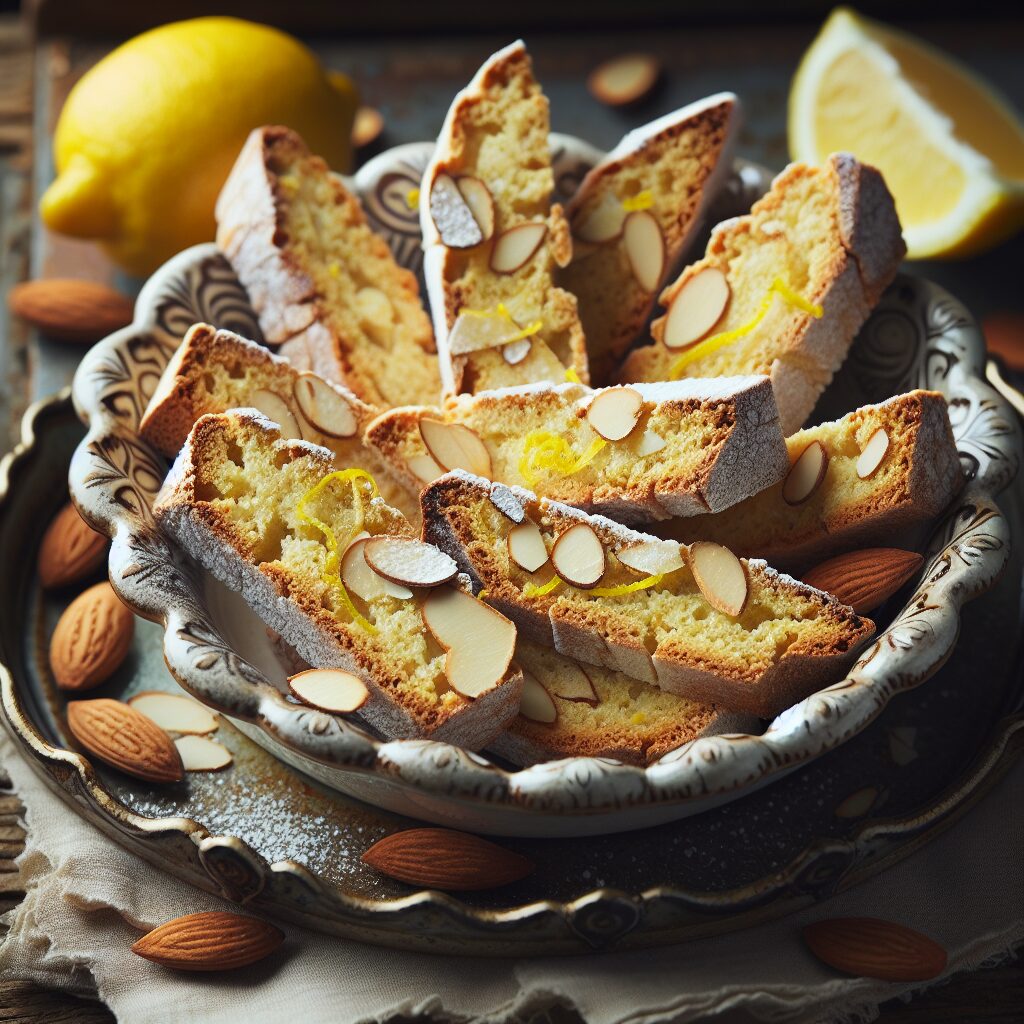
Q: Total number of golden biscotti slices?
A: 10